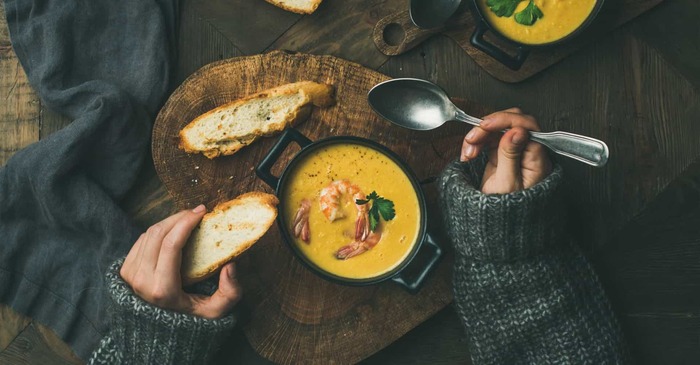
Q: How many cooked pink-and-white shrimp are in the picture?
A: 3